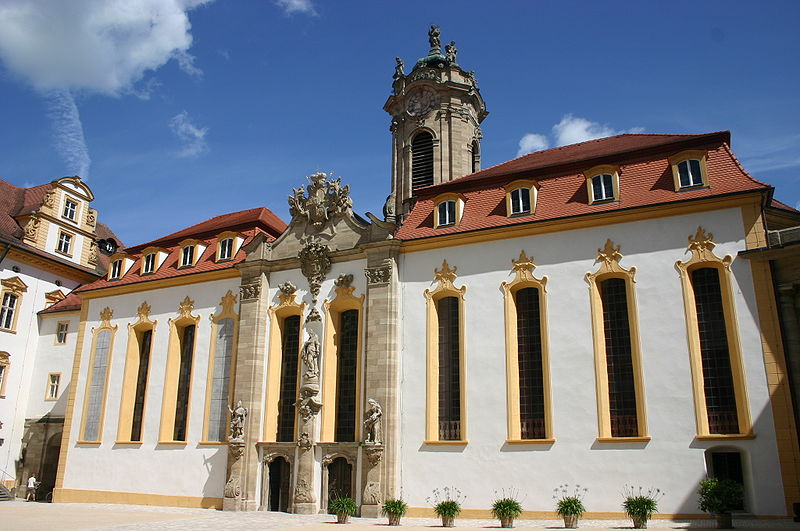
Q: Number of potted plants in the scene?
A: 7